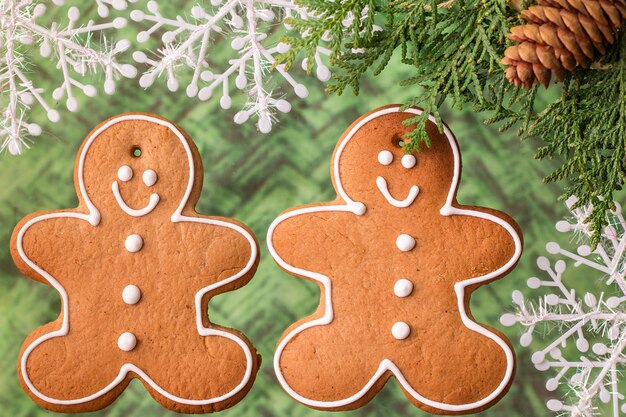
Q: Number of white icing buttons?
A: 6